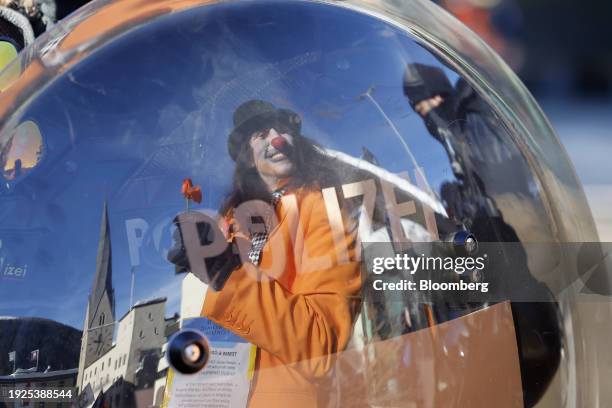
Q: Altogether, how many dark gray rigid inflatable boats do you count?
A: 0